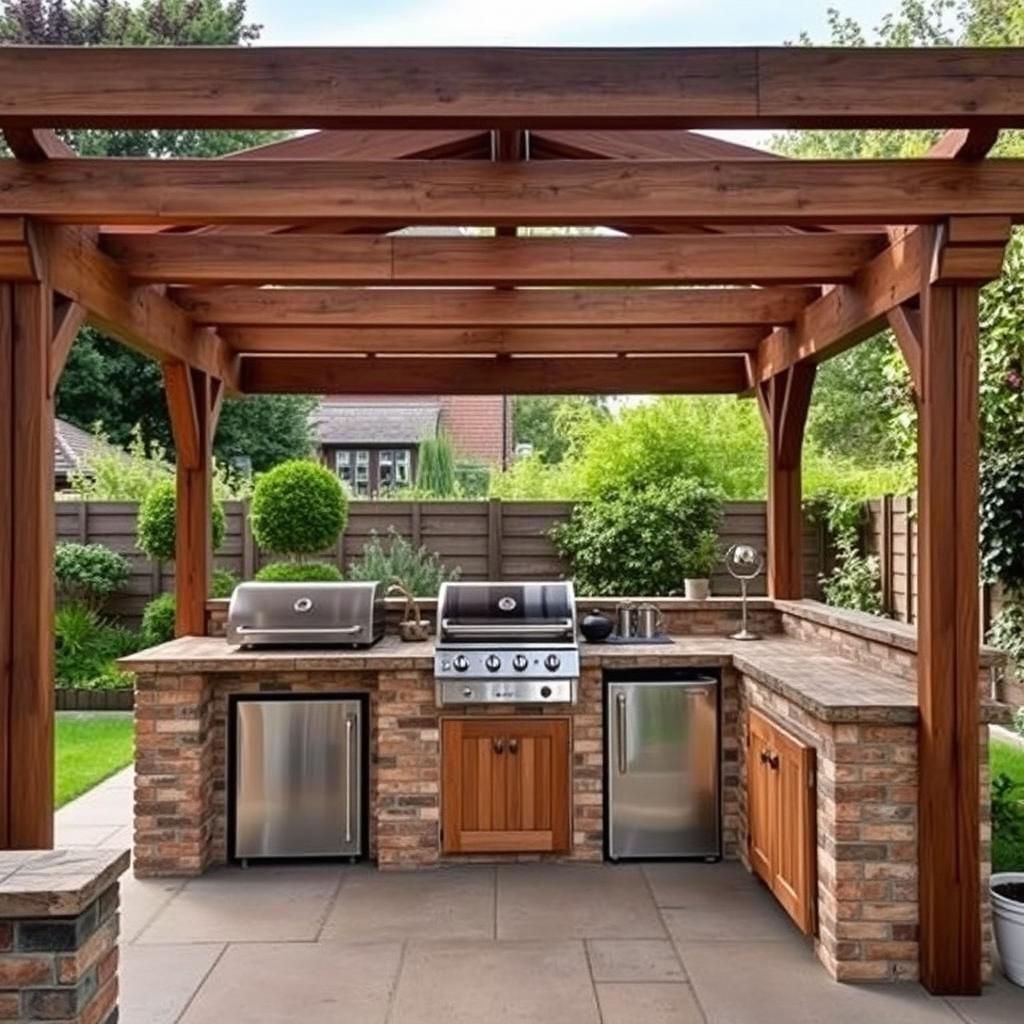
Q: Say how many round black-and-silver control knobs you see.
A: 4